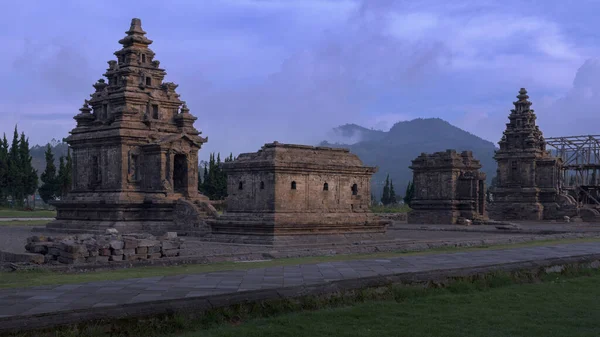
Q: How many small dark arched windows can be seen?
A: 5